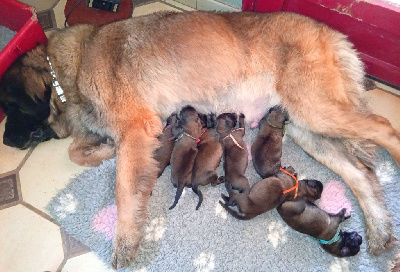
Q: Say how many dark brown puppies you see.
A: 7